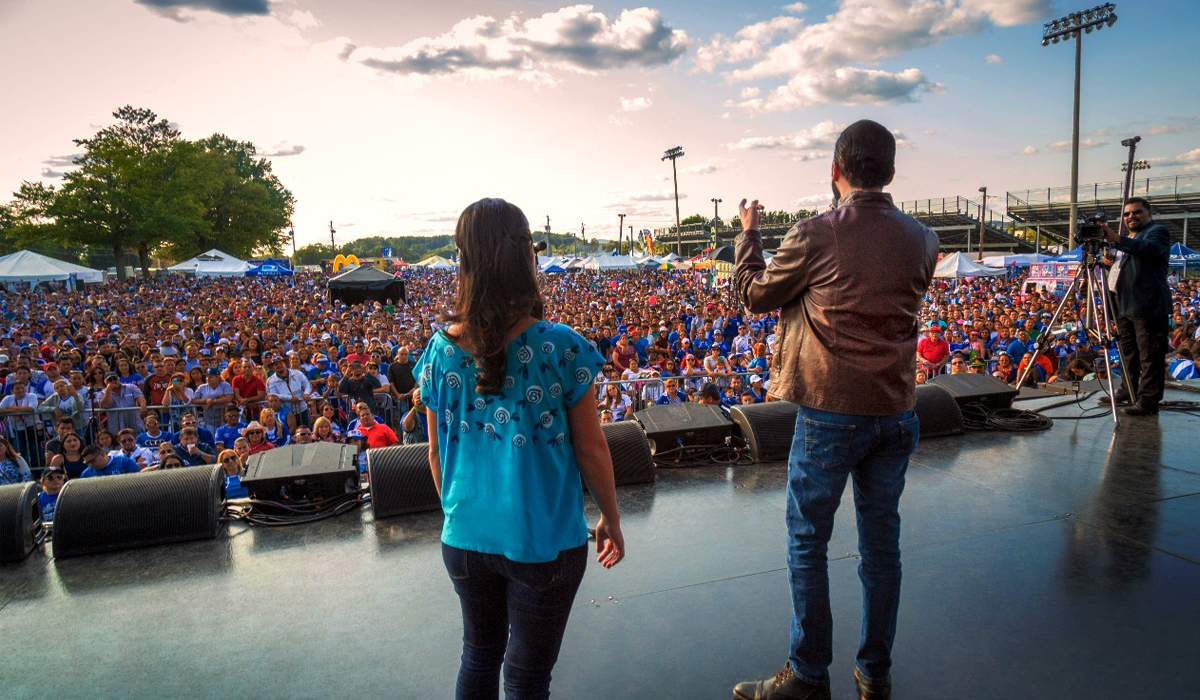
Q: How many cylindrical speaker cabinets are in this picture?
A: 6